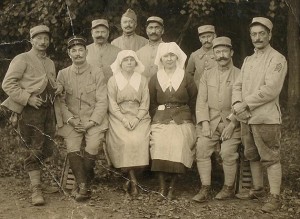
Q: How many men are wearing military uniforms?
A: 8